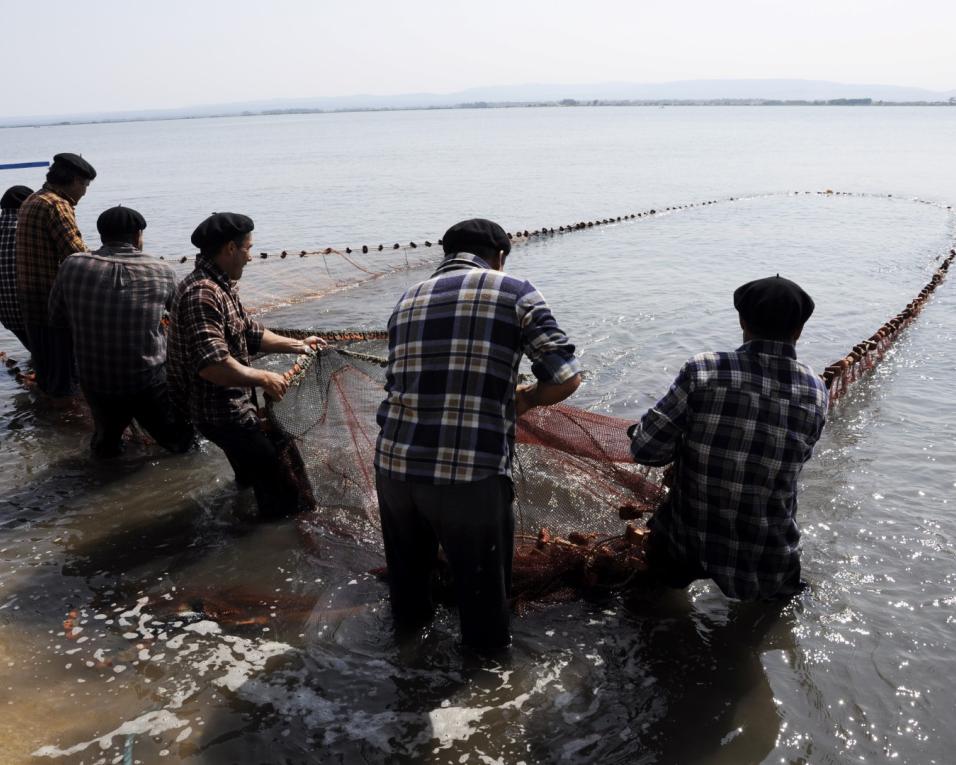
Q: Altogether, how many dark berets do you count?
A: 6